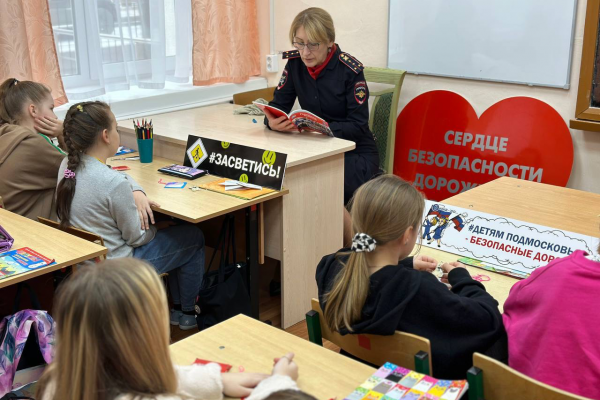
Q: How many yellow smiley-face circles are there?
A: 3